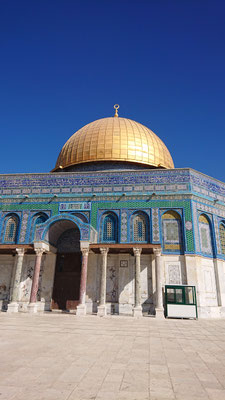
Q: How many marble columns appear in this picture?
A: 6